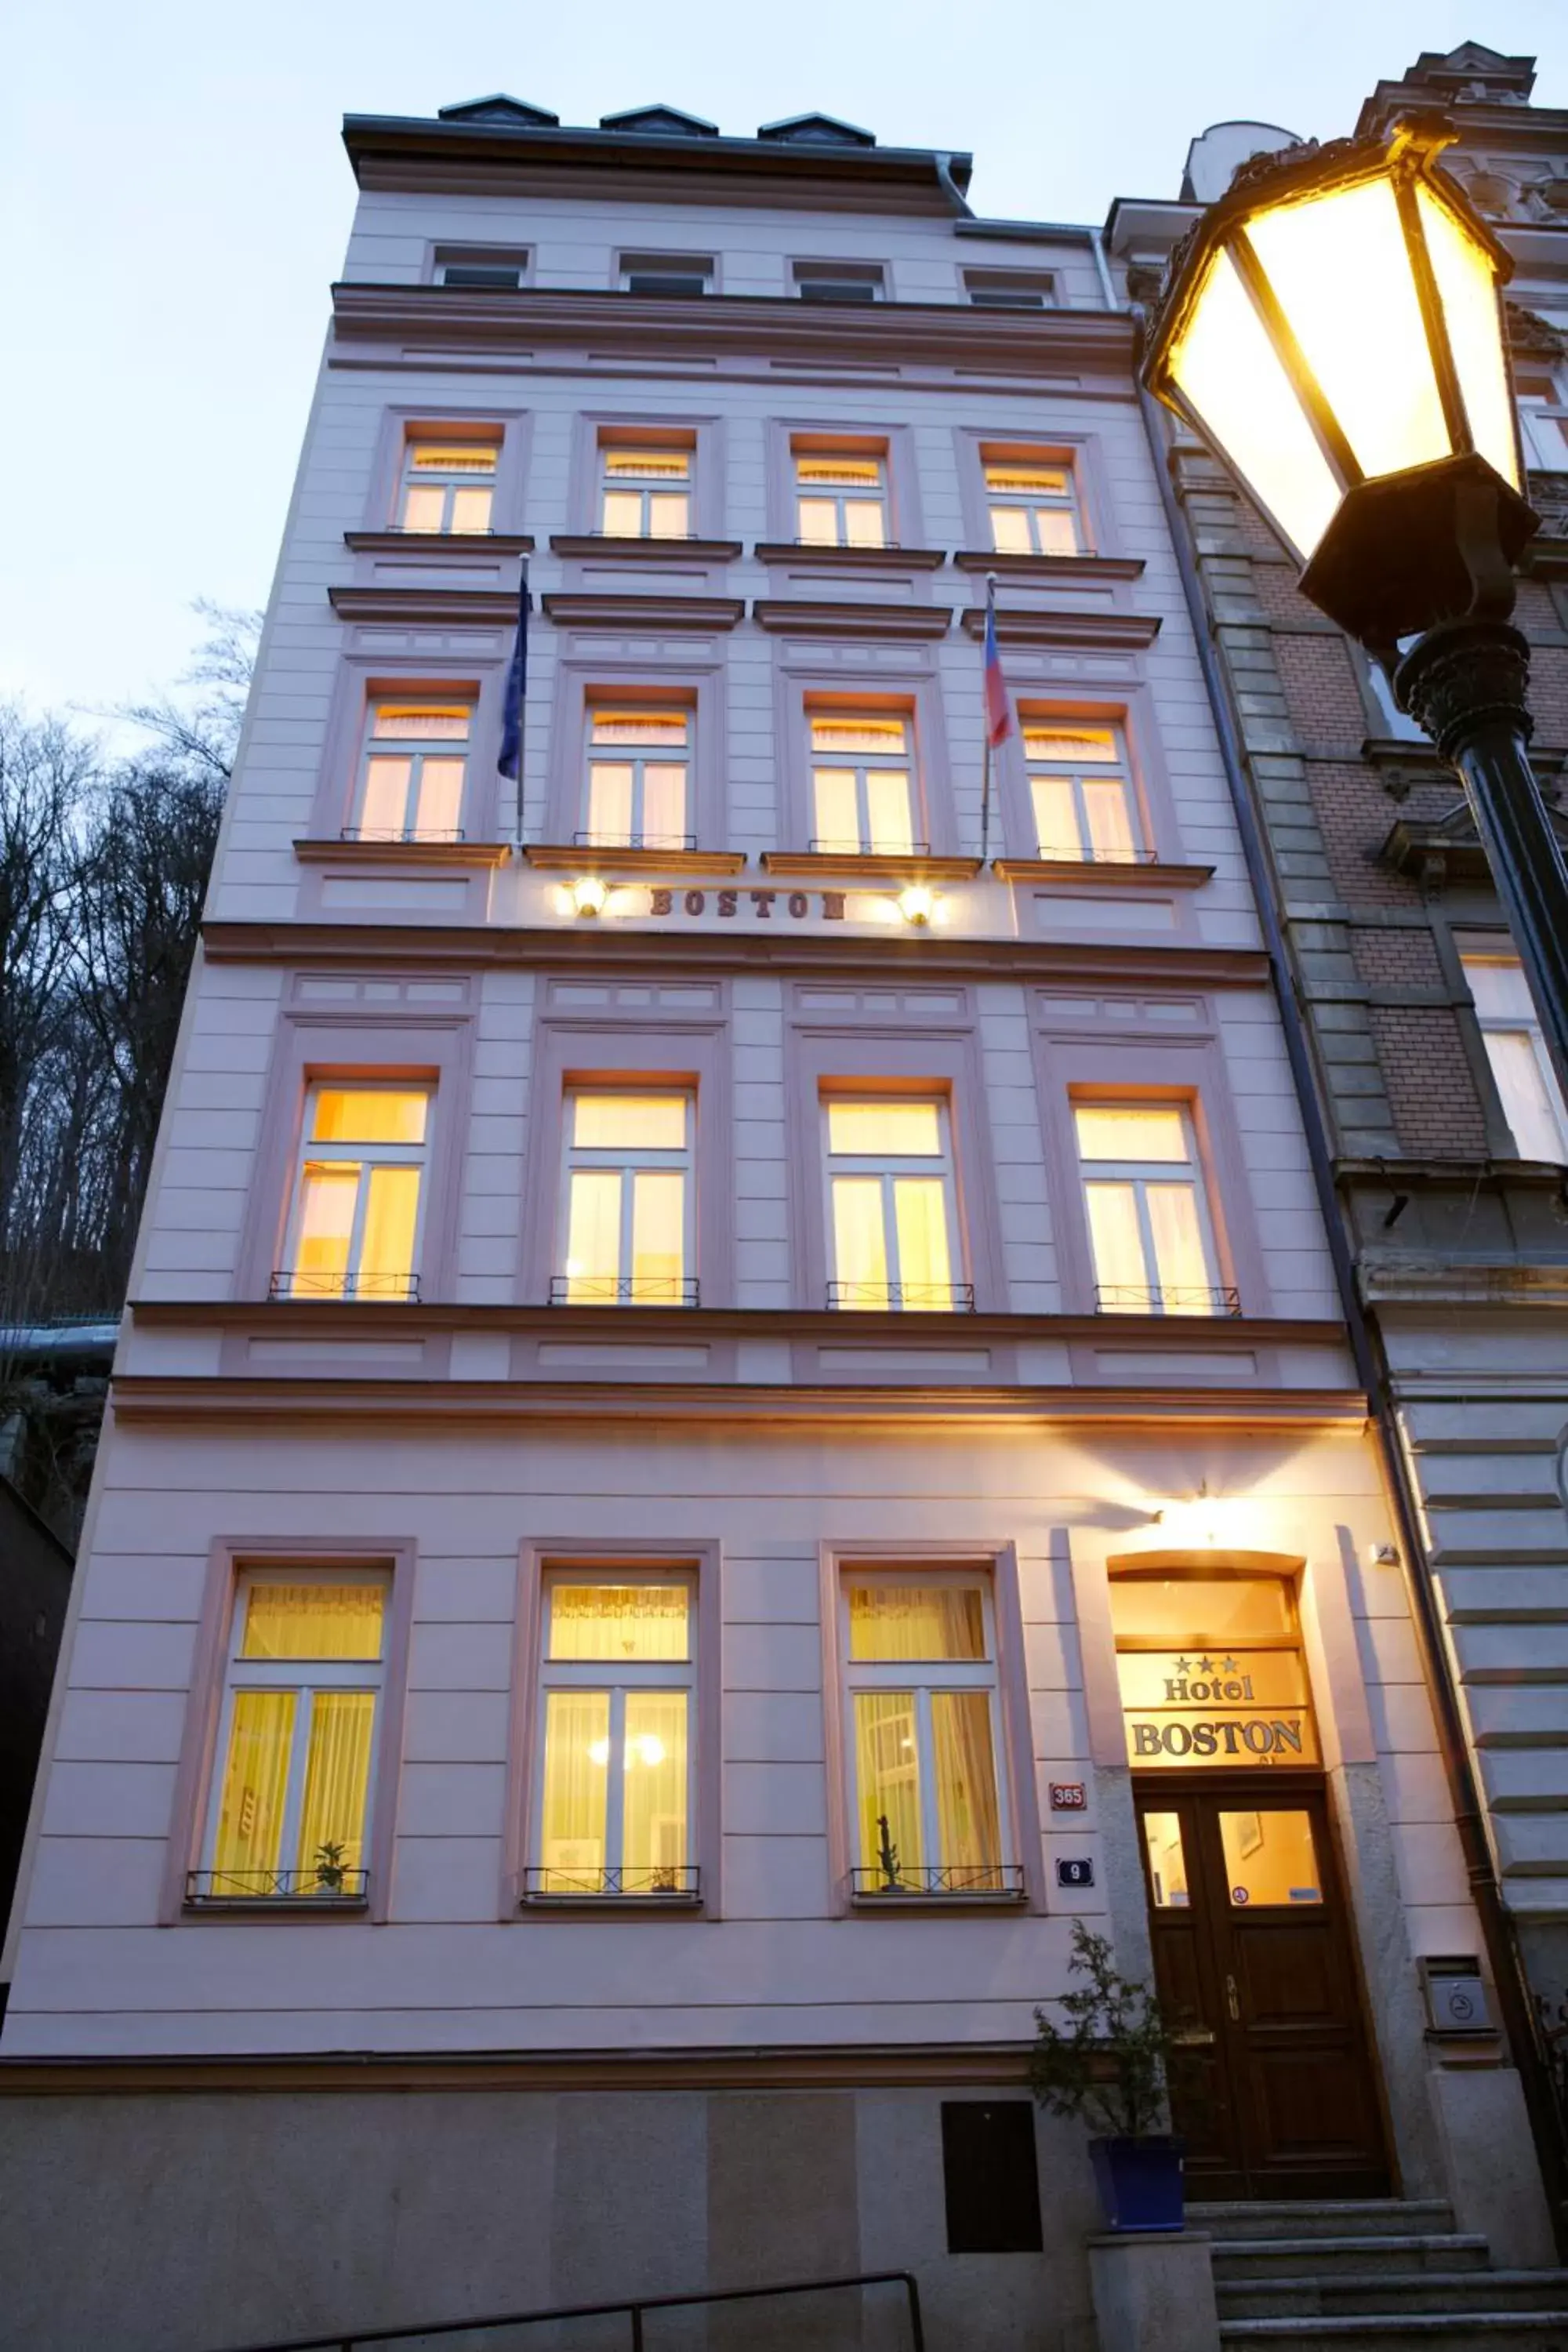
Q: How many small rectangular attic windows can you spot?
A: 4